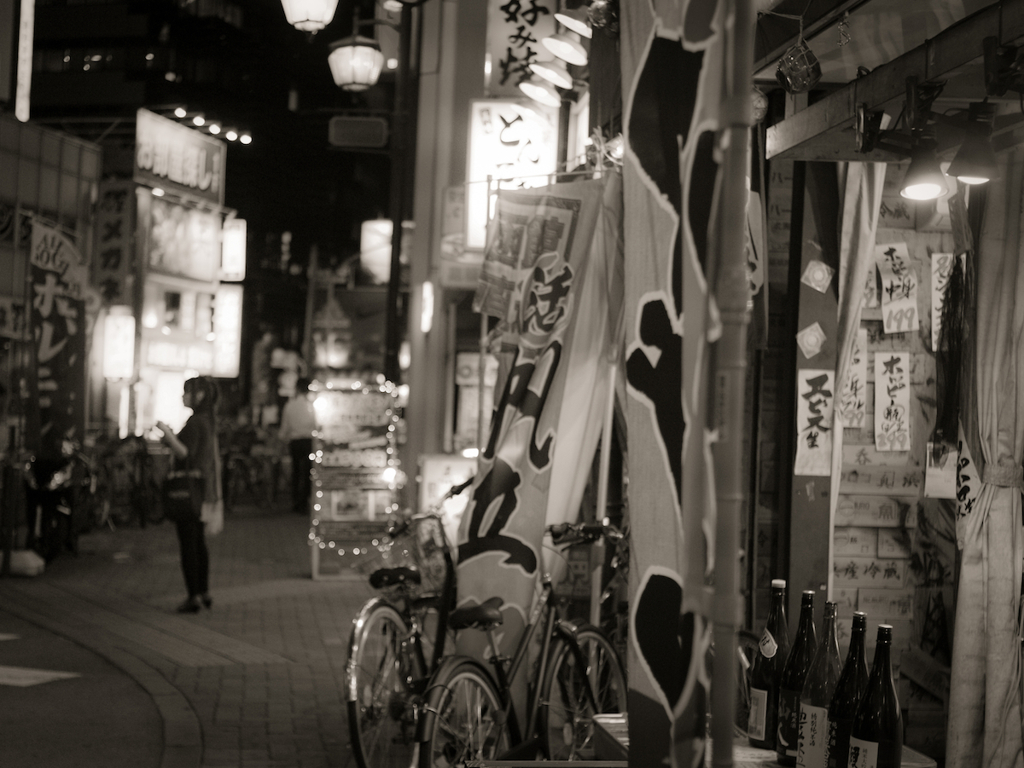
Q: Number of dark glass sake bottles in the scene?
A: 5